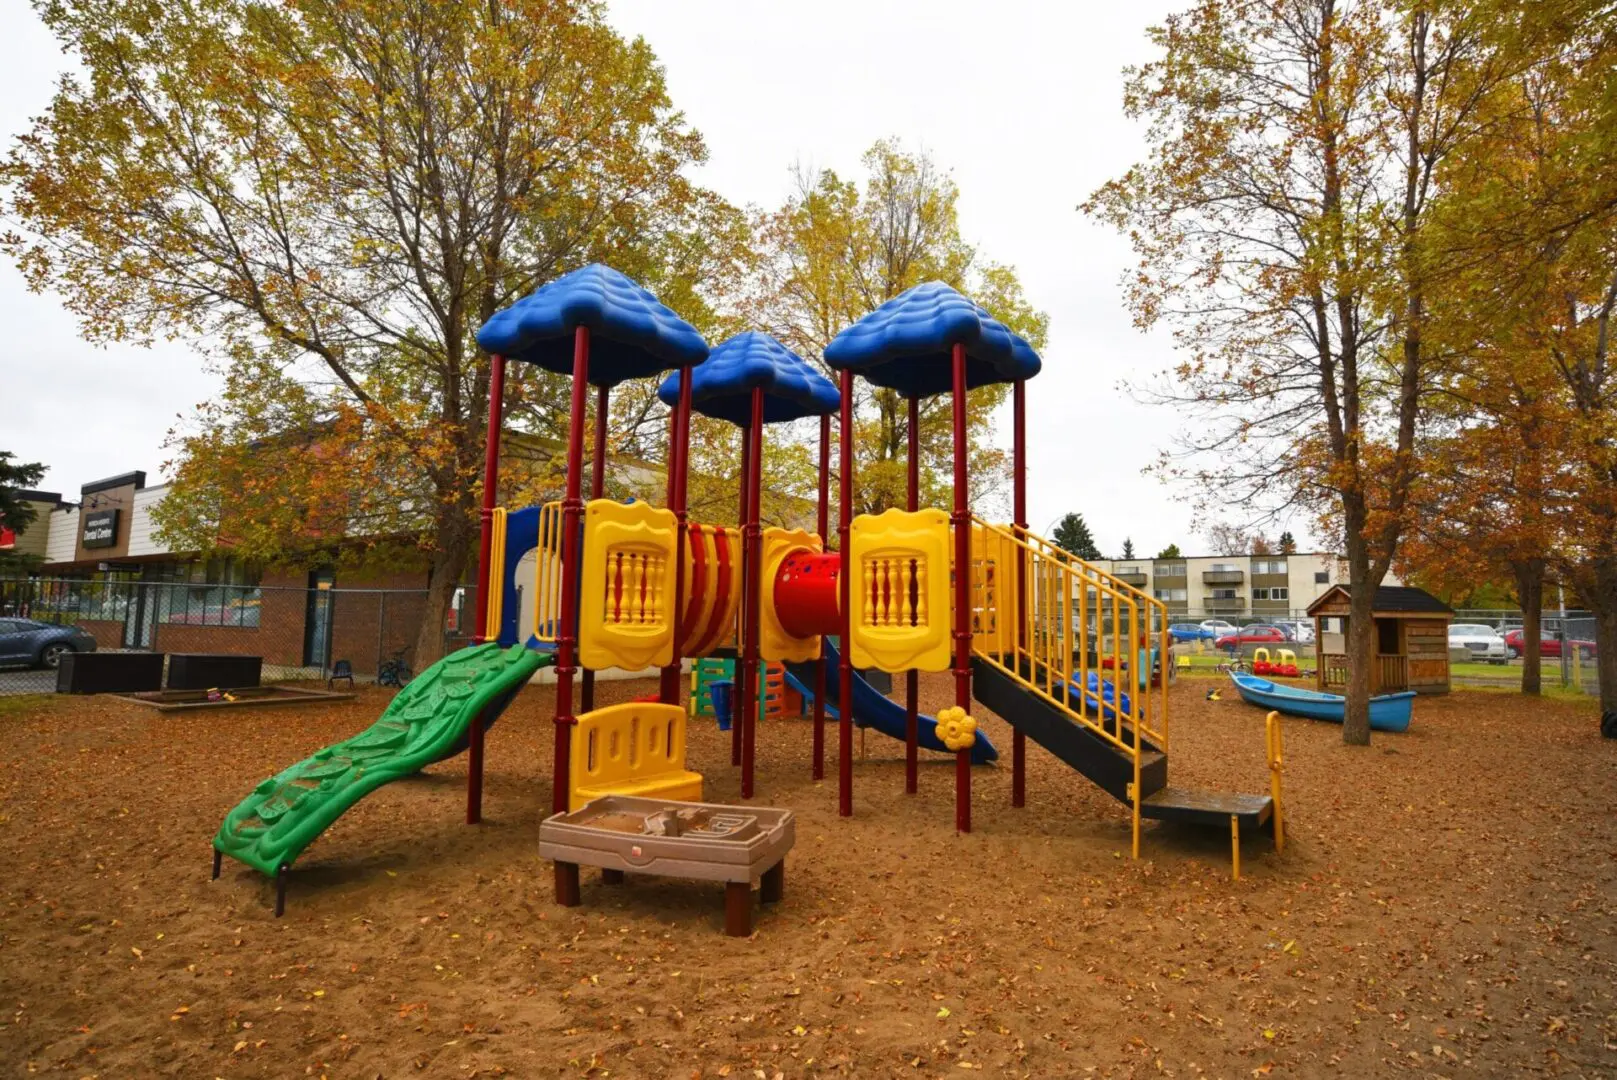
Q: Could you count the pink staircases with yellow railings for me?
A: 0